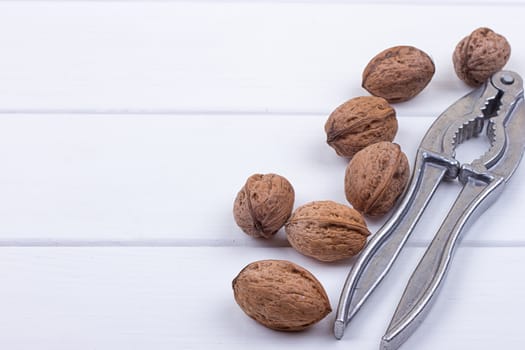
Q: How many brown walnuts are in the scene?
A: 7